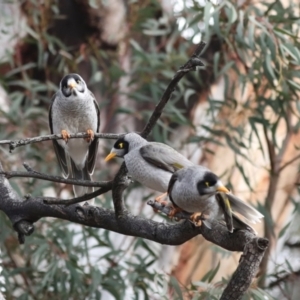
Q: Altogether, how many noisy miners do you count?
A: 3